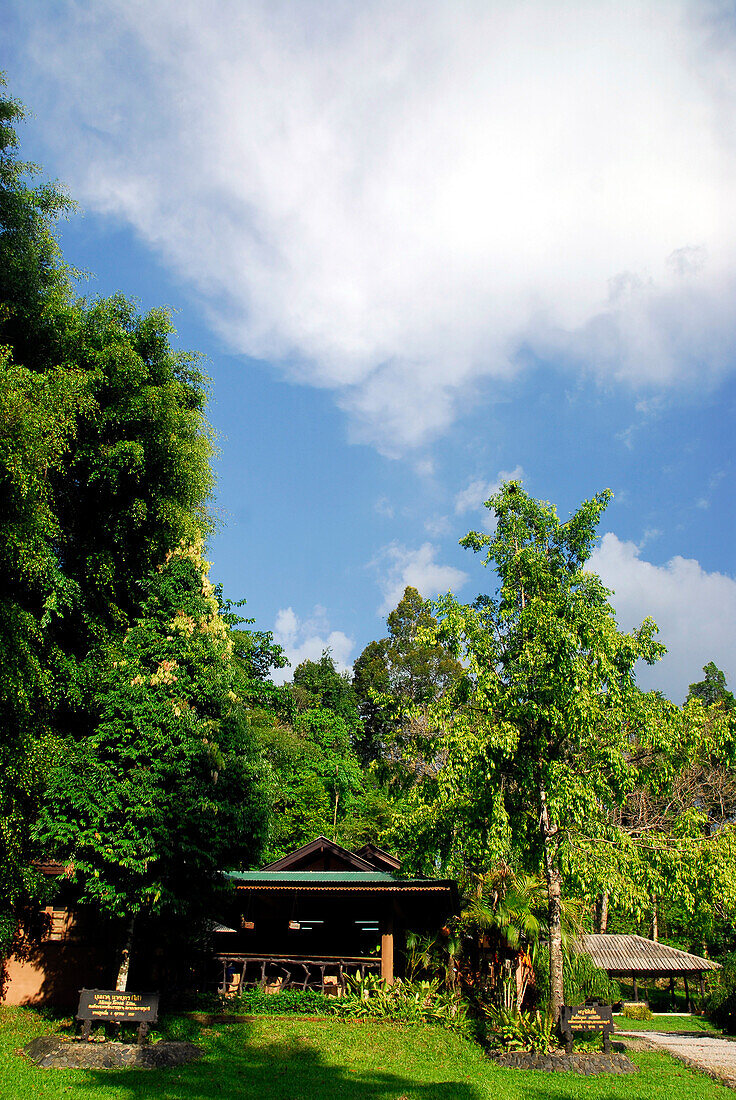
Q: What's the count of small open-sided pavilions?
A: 1